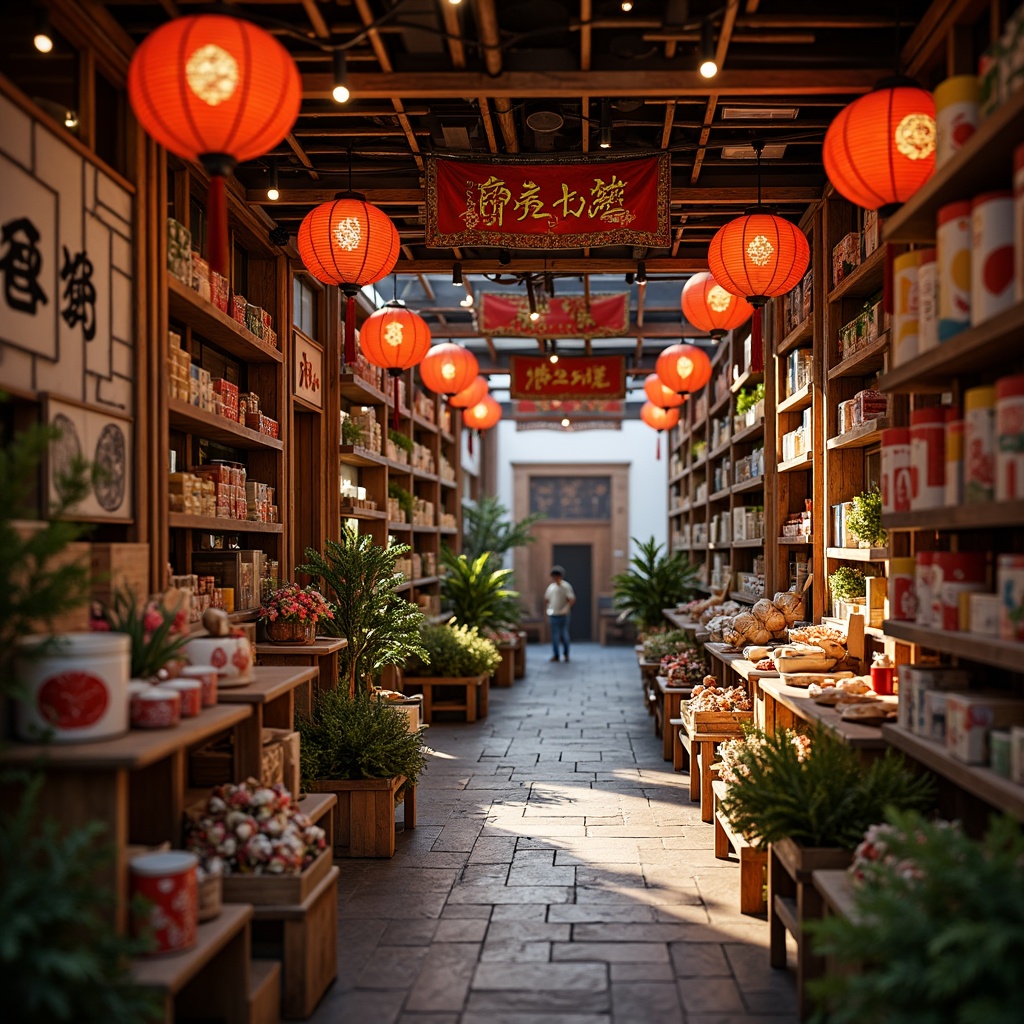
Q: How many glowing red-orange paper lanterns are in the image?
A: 12